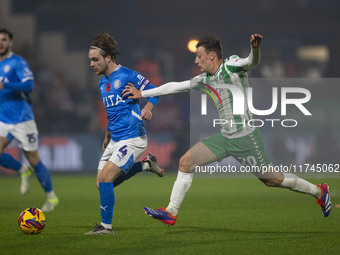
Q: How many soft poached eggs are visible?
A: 0